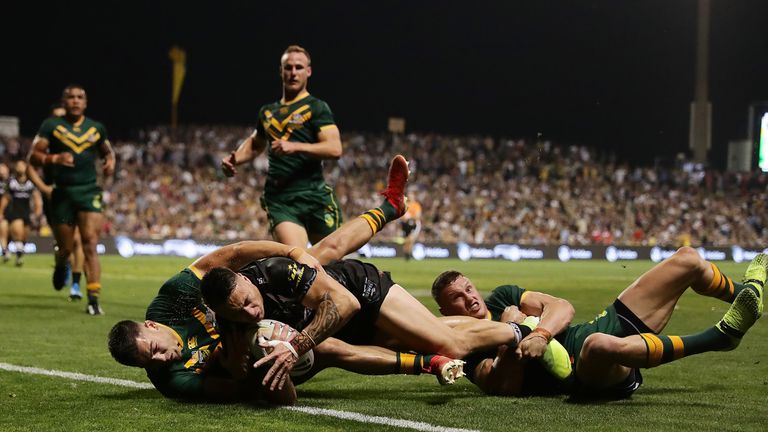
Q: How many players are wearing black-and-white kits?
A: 3